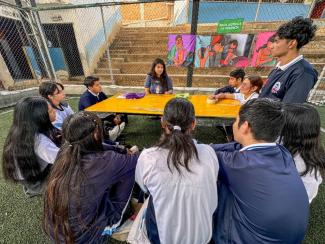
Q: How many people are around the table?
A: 11